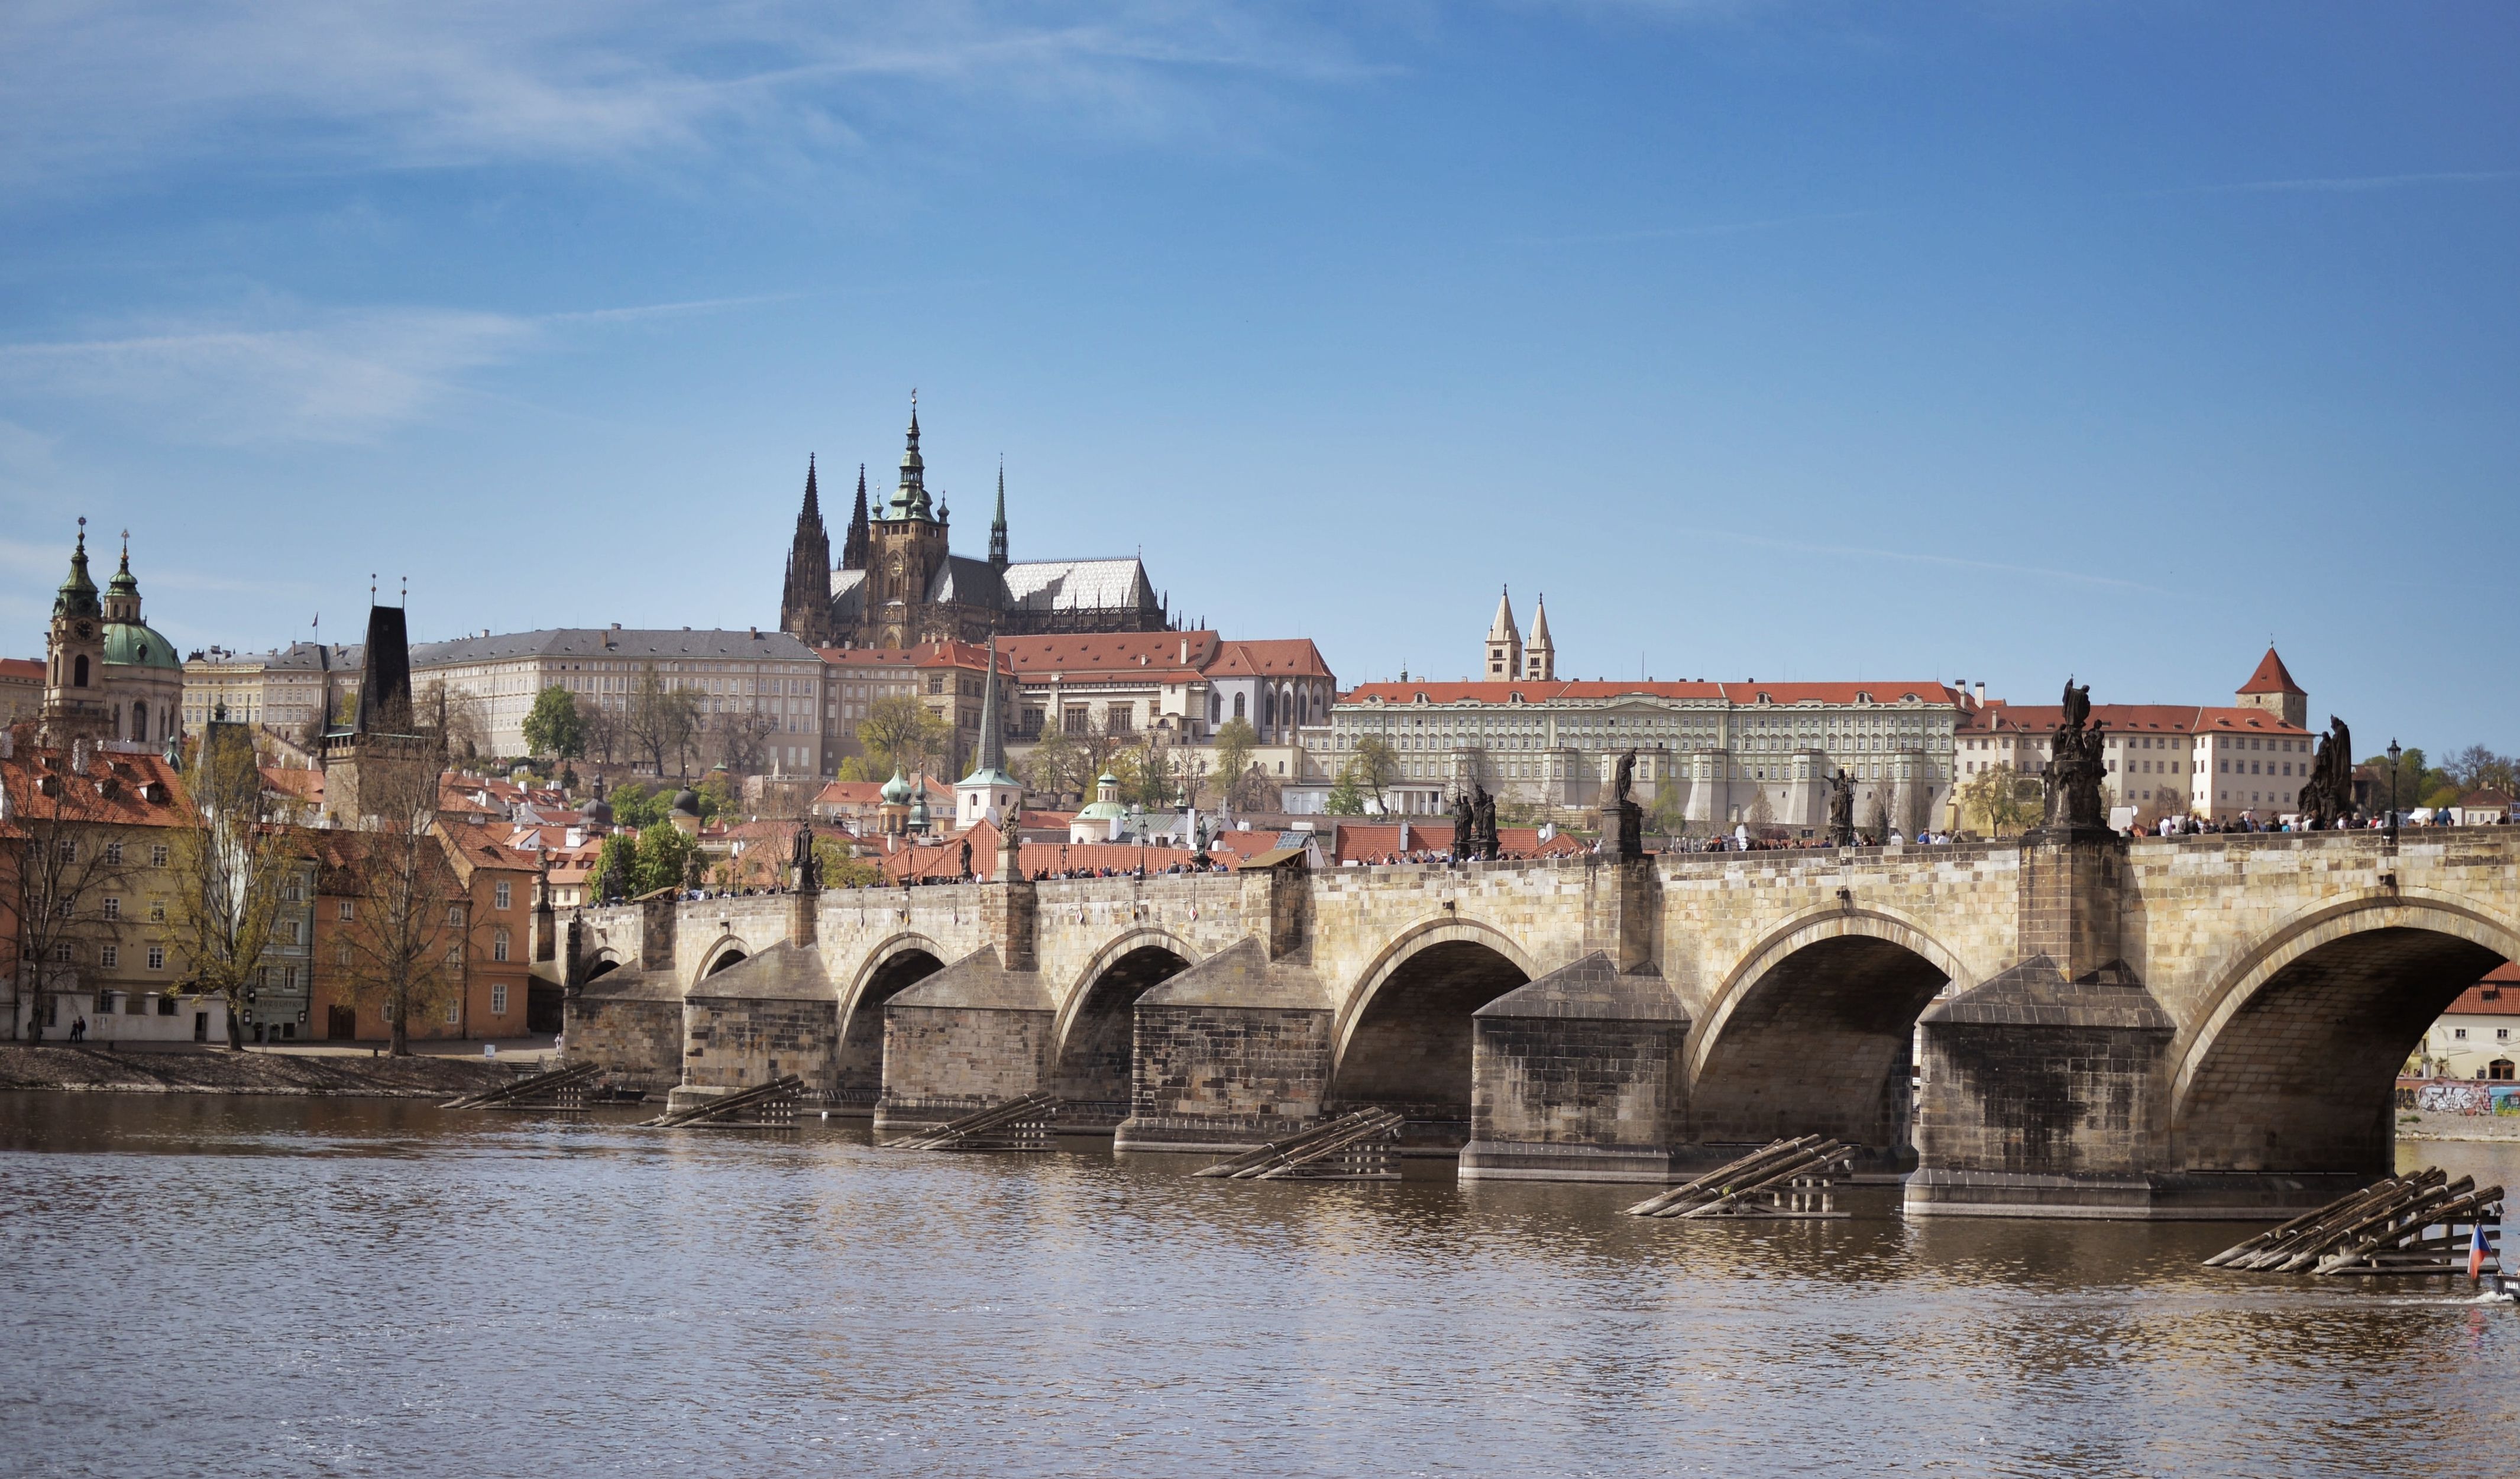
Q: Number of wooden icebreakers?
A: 6